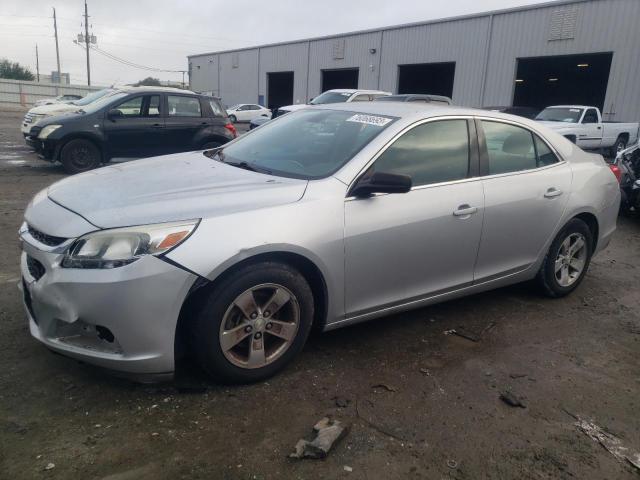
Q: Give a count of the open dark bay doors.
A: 4